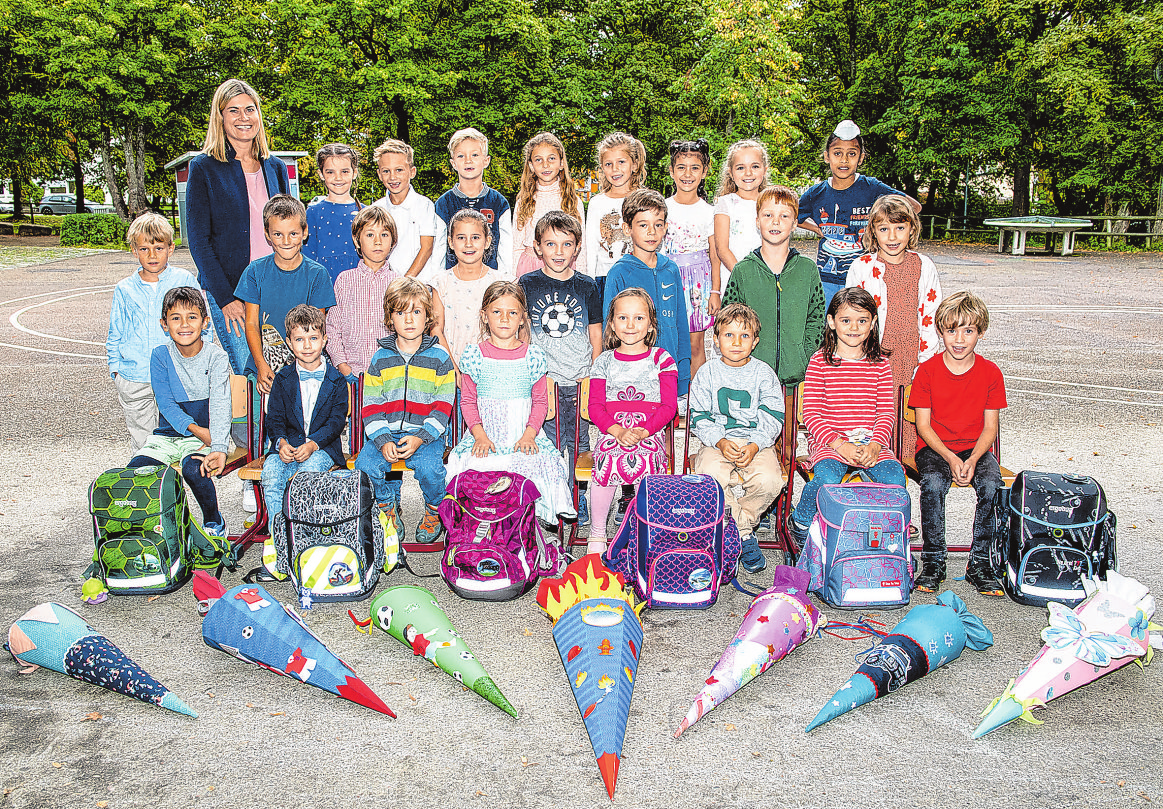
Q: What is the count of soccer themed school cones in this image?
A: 2